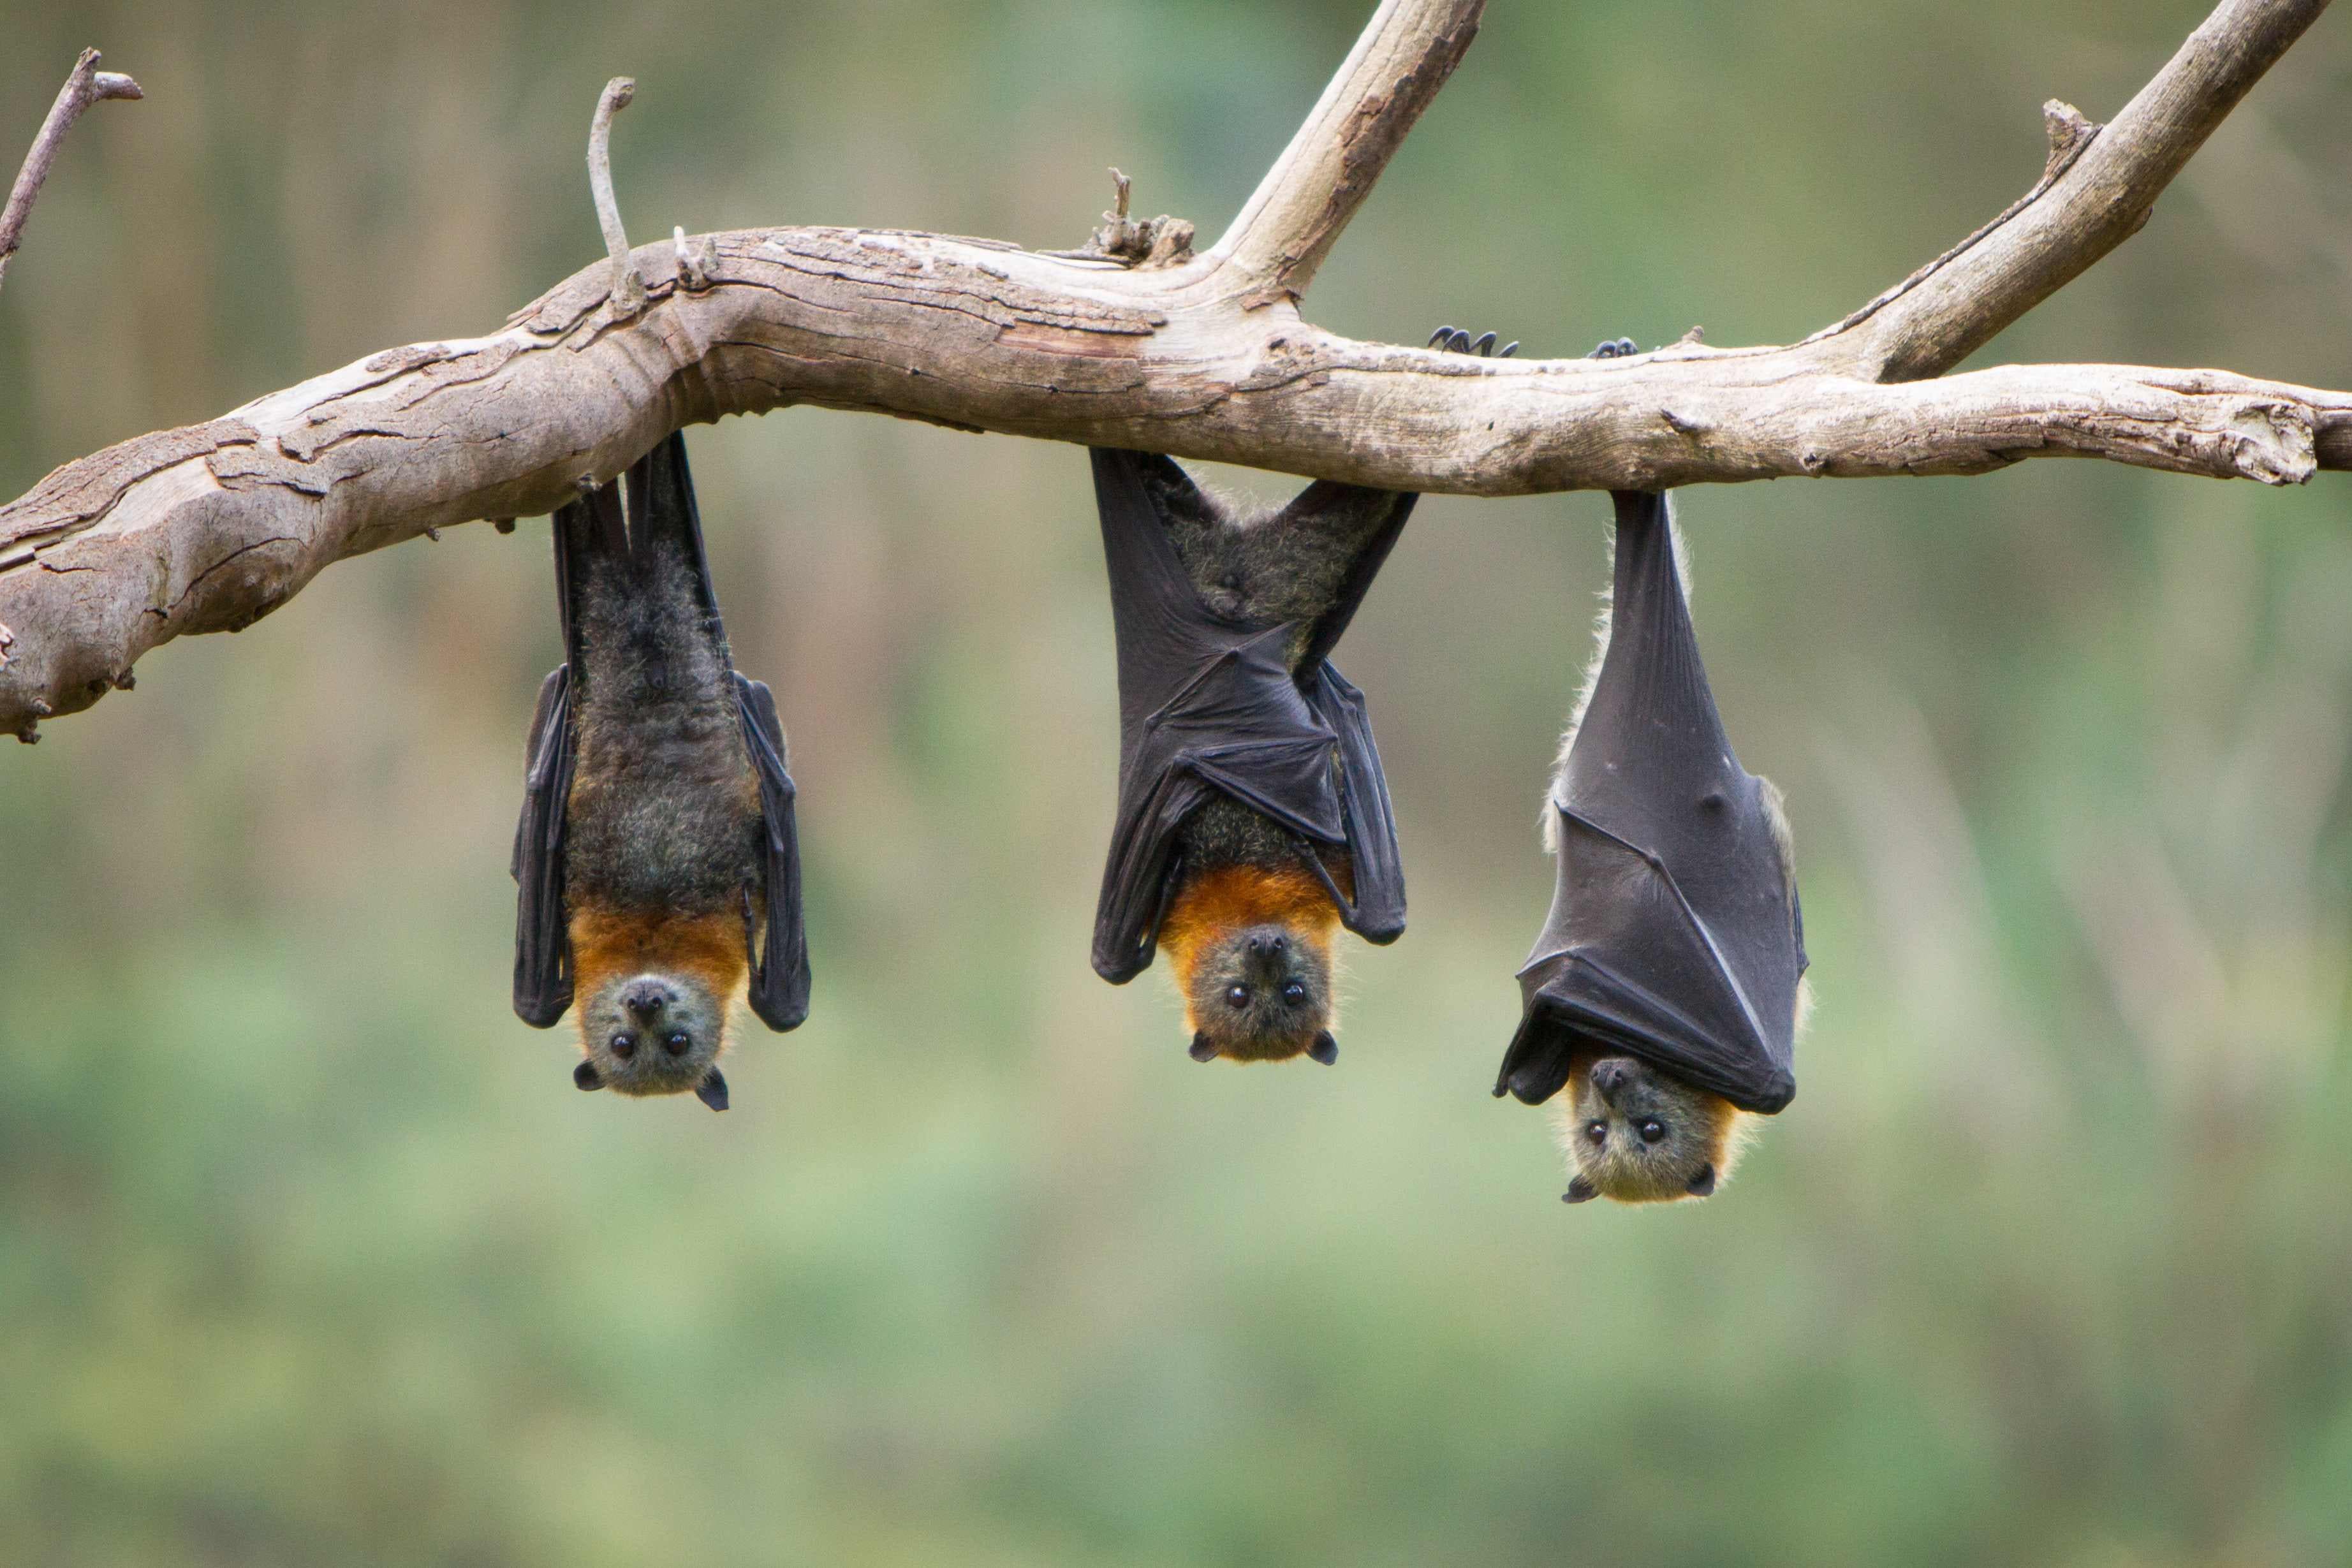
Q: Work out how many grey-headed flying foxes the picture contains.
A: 3